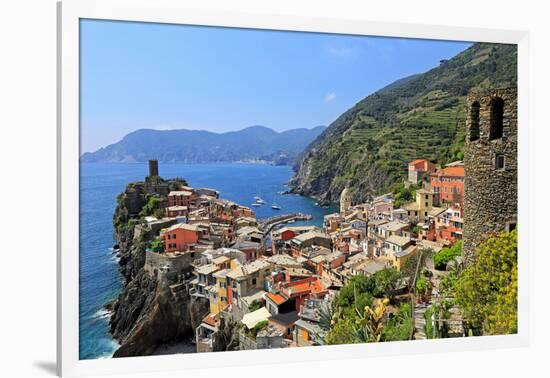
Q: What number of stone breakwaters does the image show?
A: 1